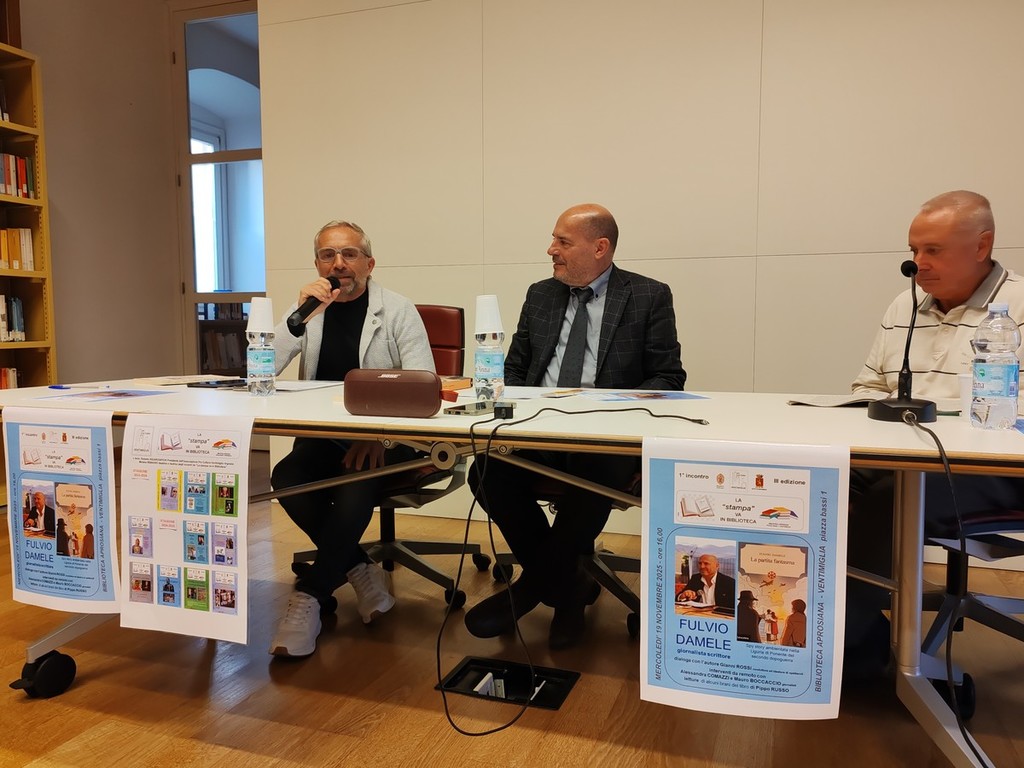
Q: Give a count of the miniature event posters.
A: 10